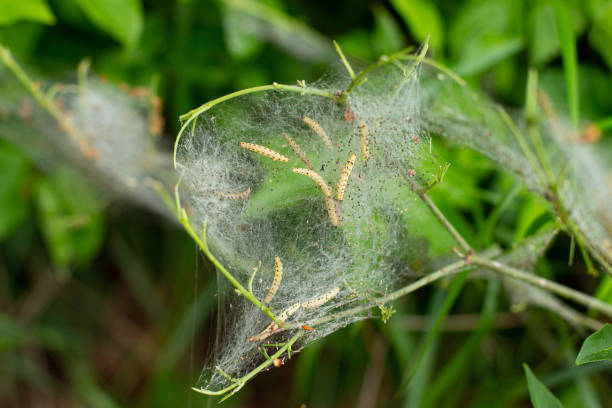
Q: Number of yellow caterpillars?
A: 11